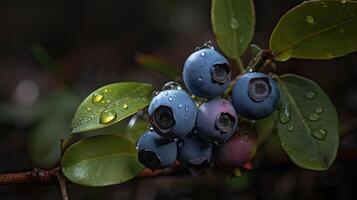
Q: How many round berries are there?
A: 7